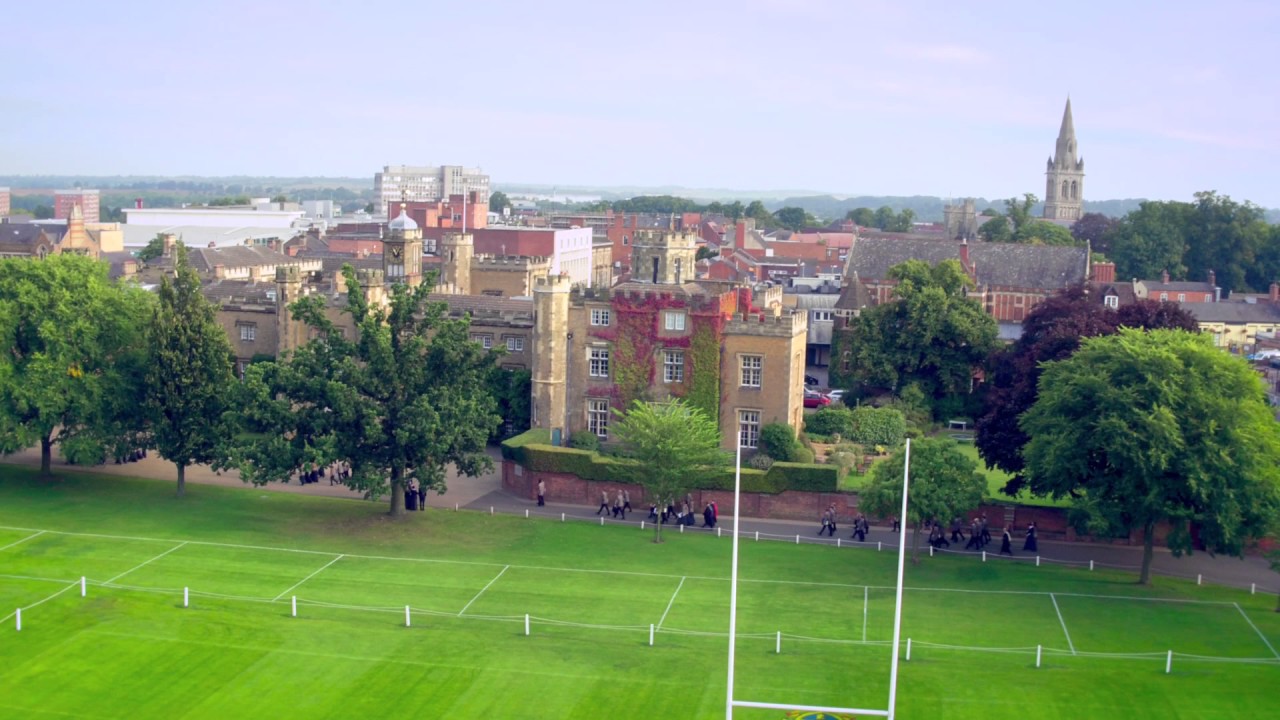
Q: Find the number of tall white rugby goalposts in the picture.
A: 2